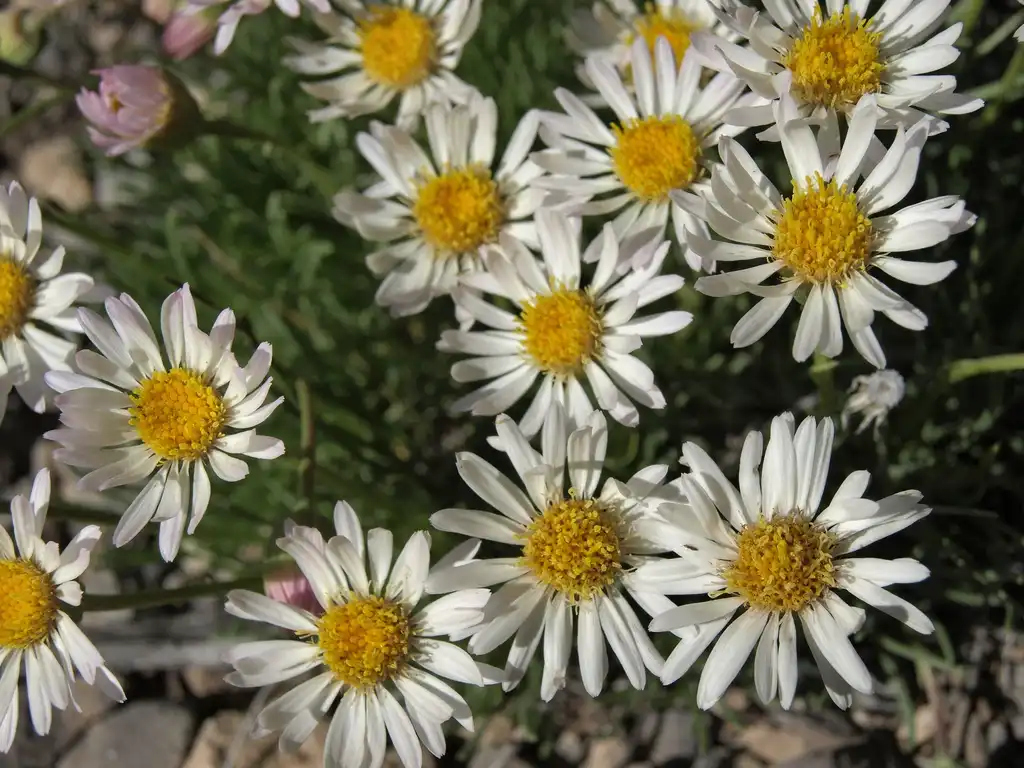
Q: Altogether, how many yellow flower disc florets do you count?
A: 13